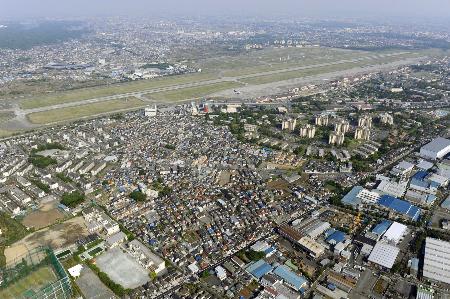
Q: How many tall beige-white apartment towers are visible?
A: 8